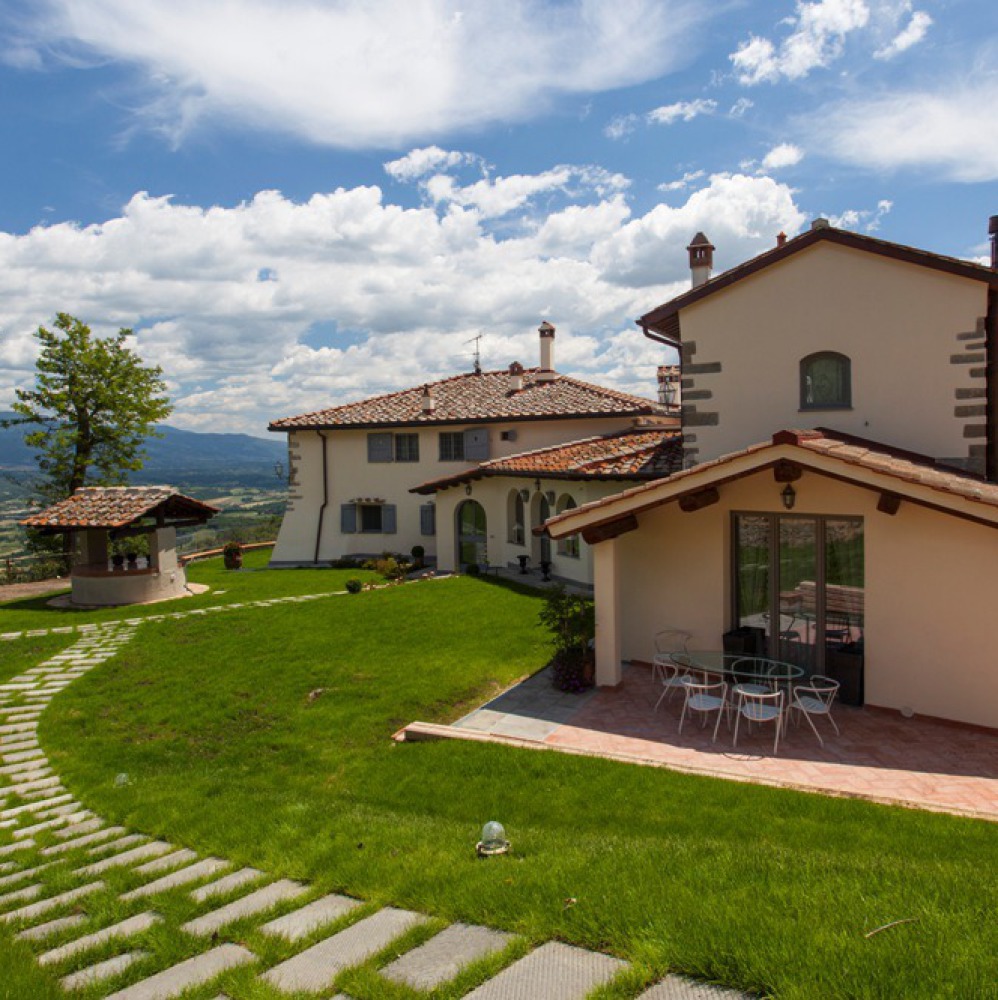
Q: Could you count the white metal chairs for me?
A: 6